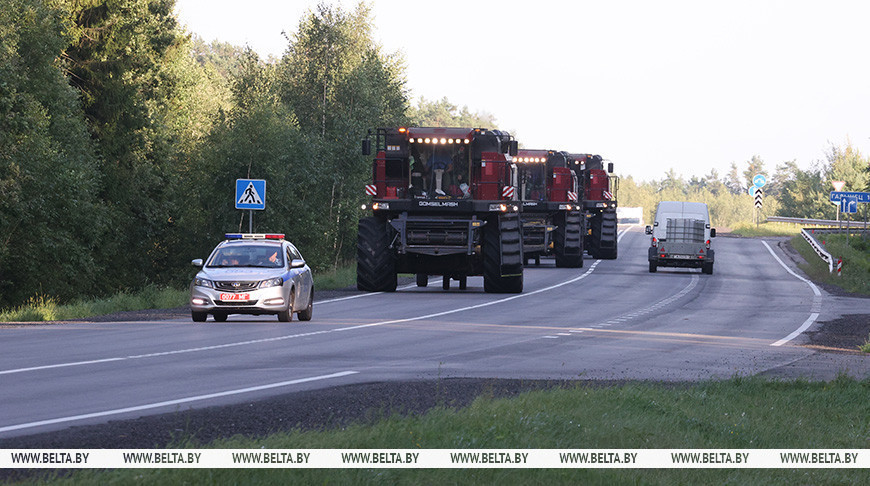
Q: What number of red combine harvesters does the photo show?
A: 3